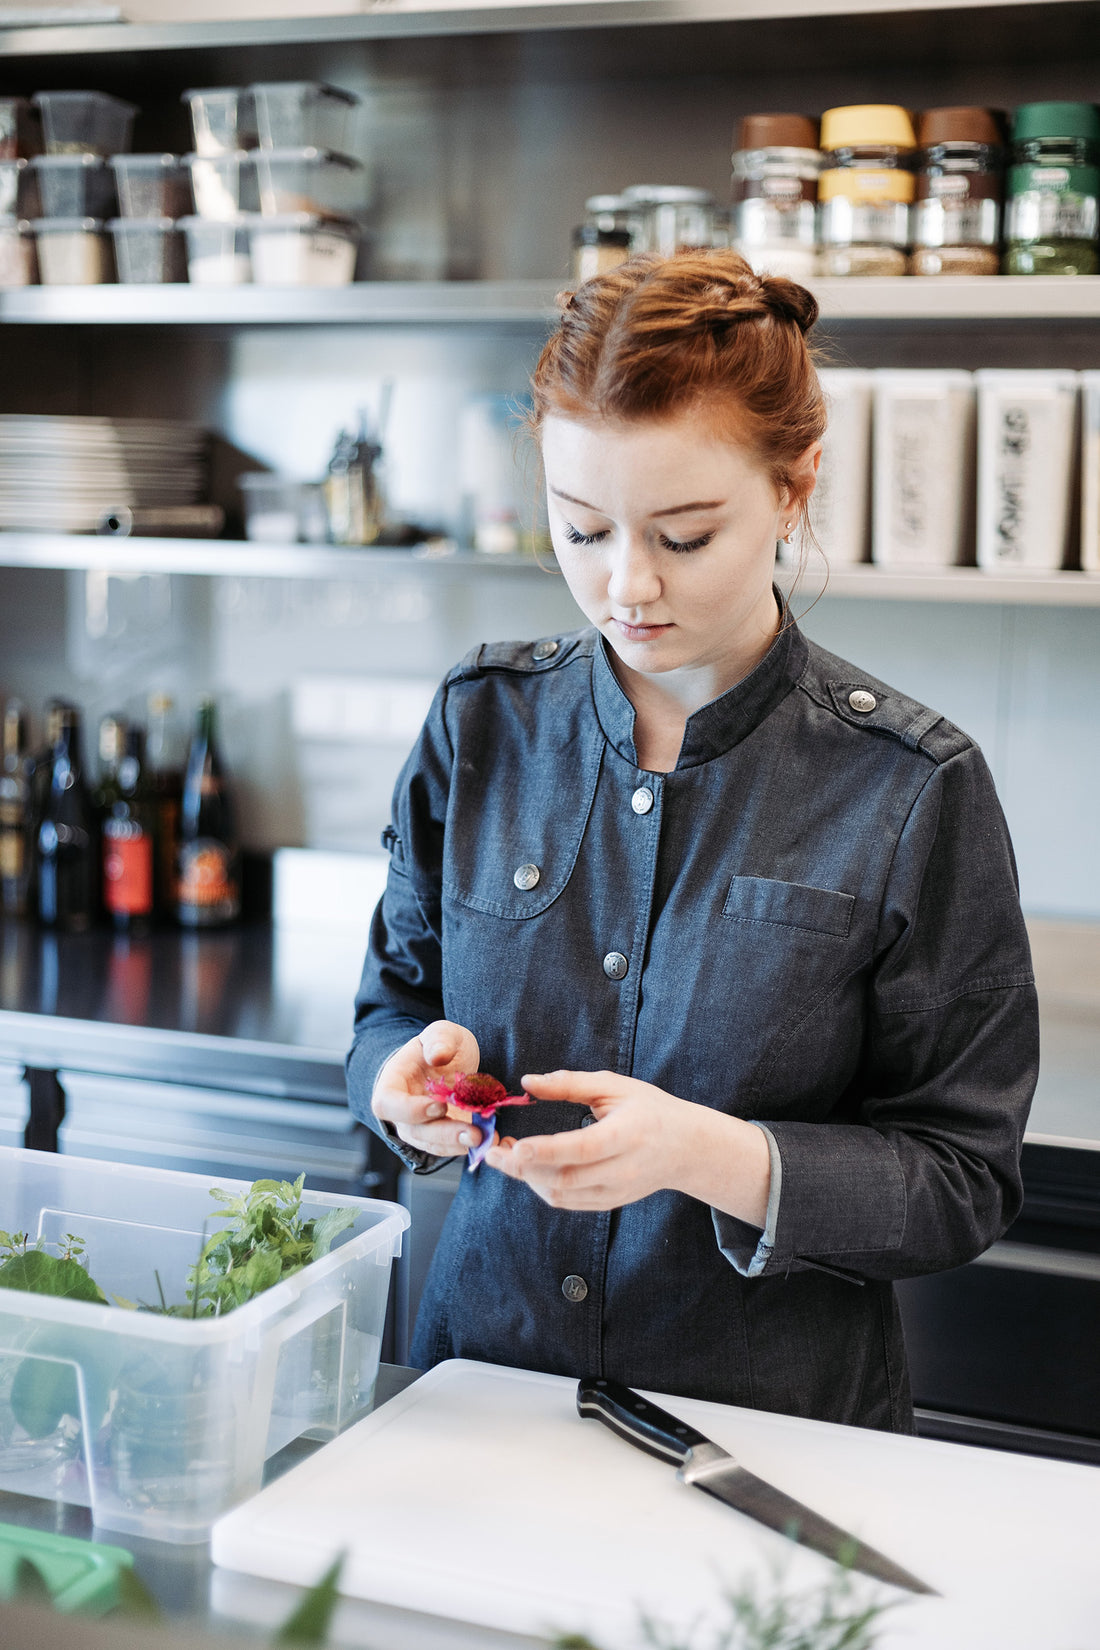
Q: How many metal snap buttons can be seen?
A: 7